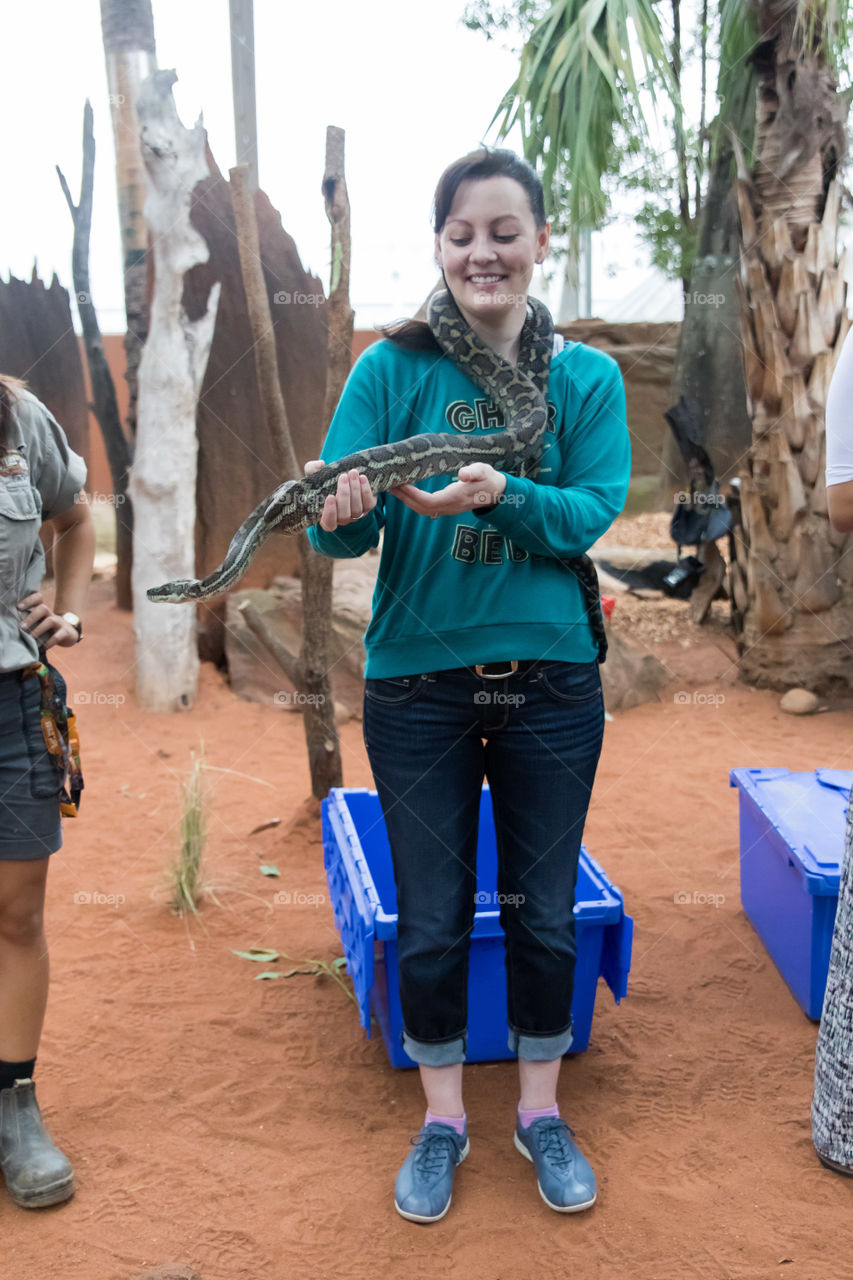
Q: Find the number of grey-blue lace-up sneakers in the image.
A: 2